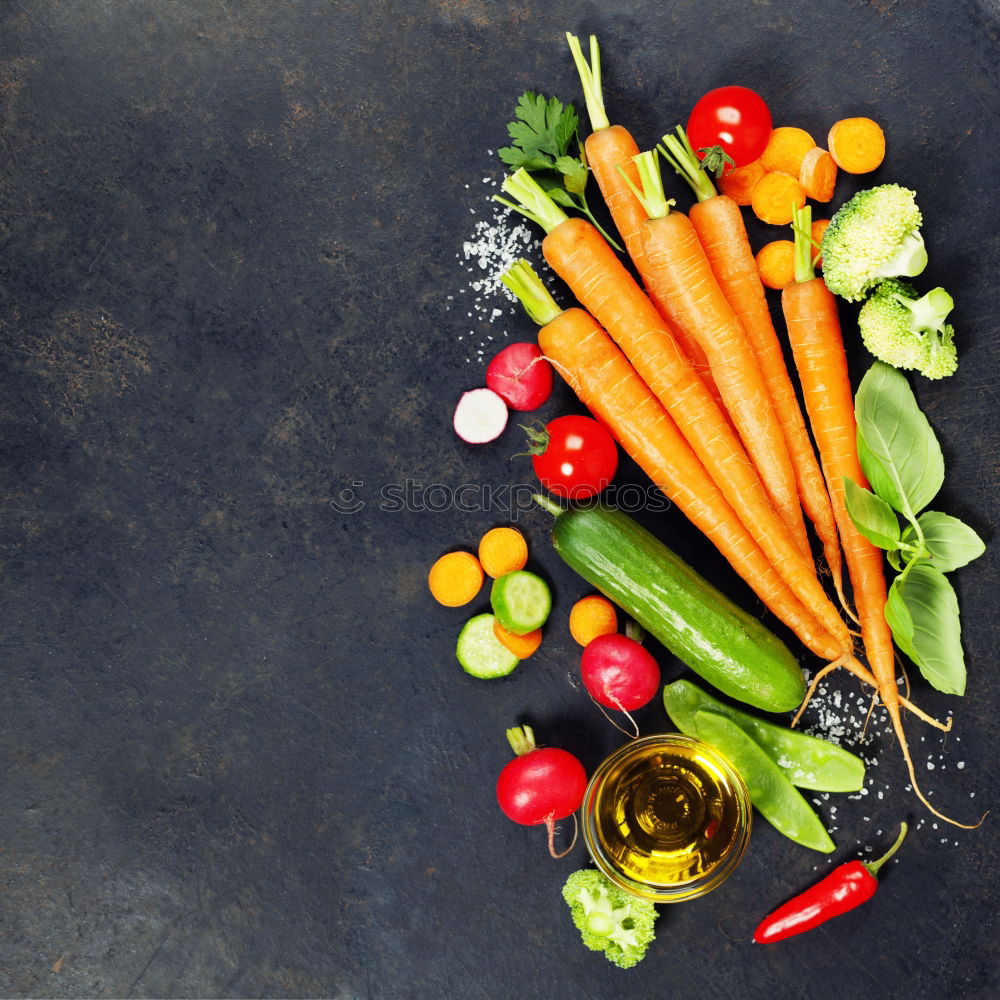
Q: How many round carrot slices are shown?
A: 11